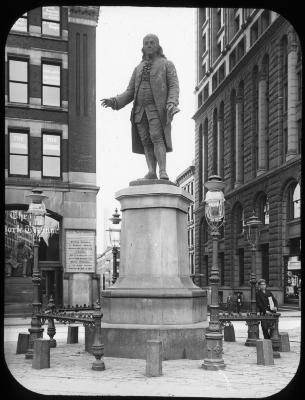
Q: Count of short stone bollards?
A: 7